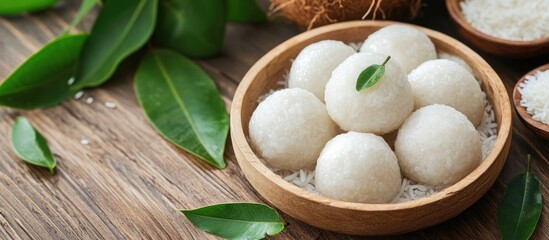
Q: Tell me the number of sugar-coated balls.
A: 7